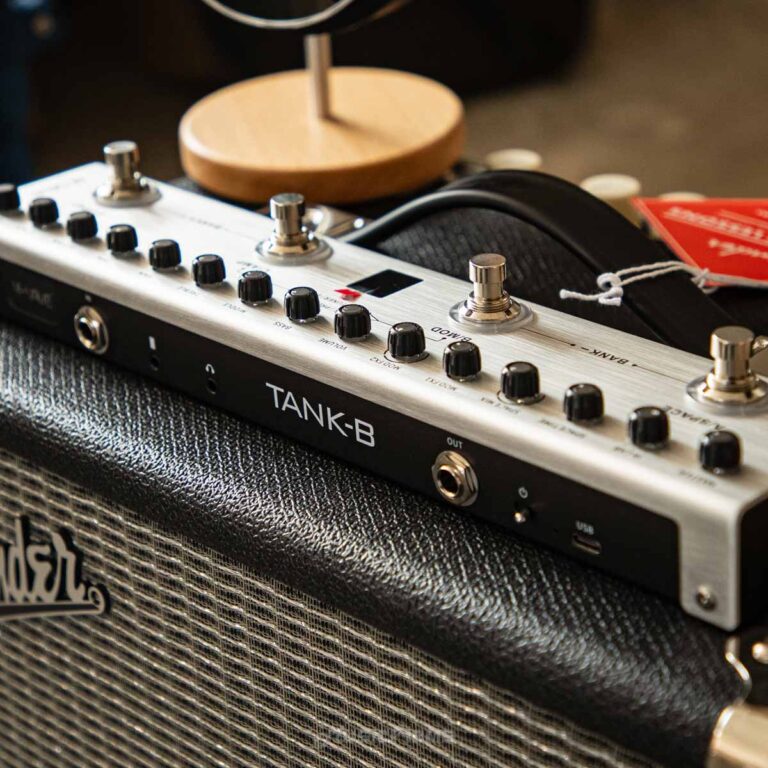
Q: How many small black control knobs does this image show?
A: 15